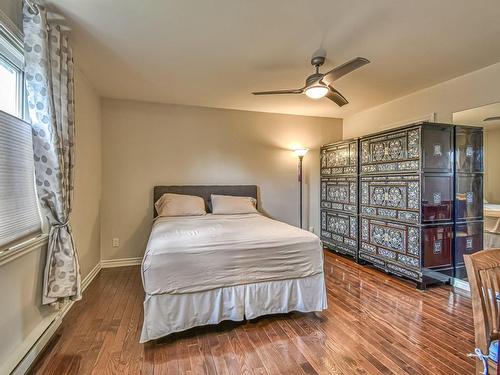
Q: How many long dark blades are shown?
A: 3